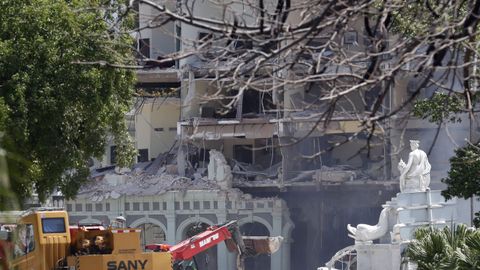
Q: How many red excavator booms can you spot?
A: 1